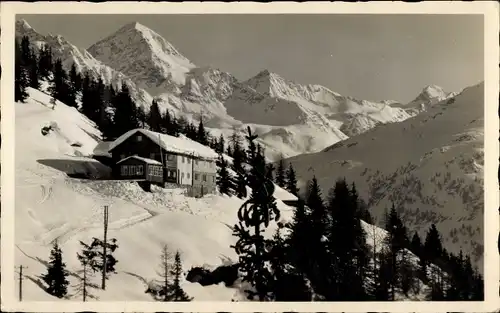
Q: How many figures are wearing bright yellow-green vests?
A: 0